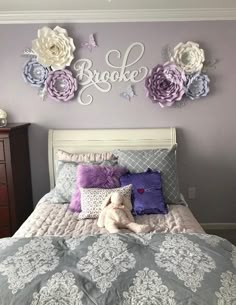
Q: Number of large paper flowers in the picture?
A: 6